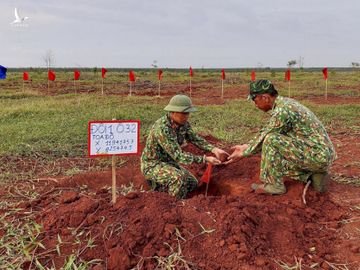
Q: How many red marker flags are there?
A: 12